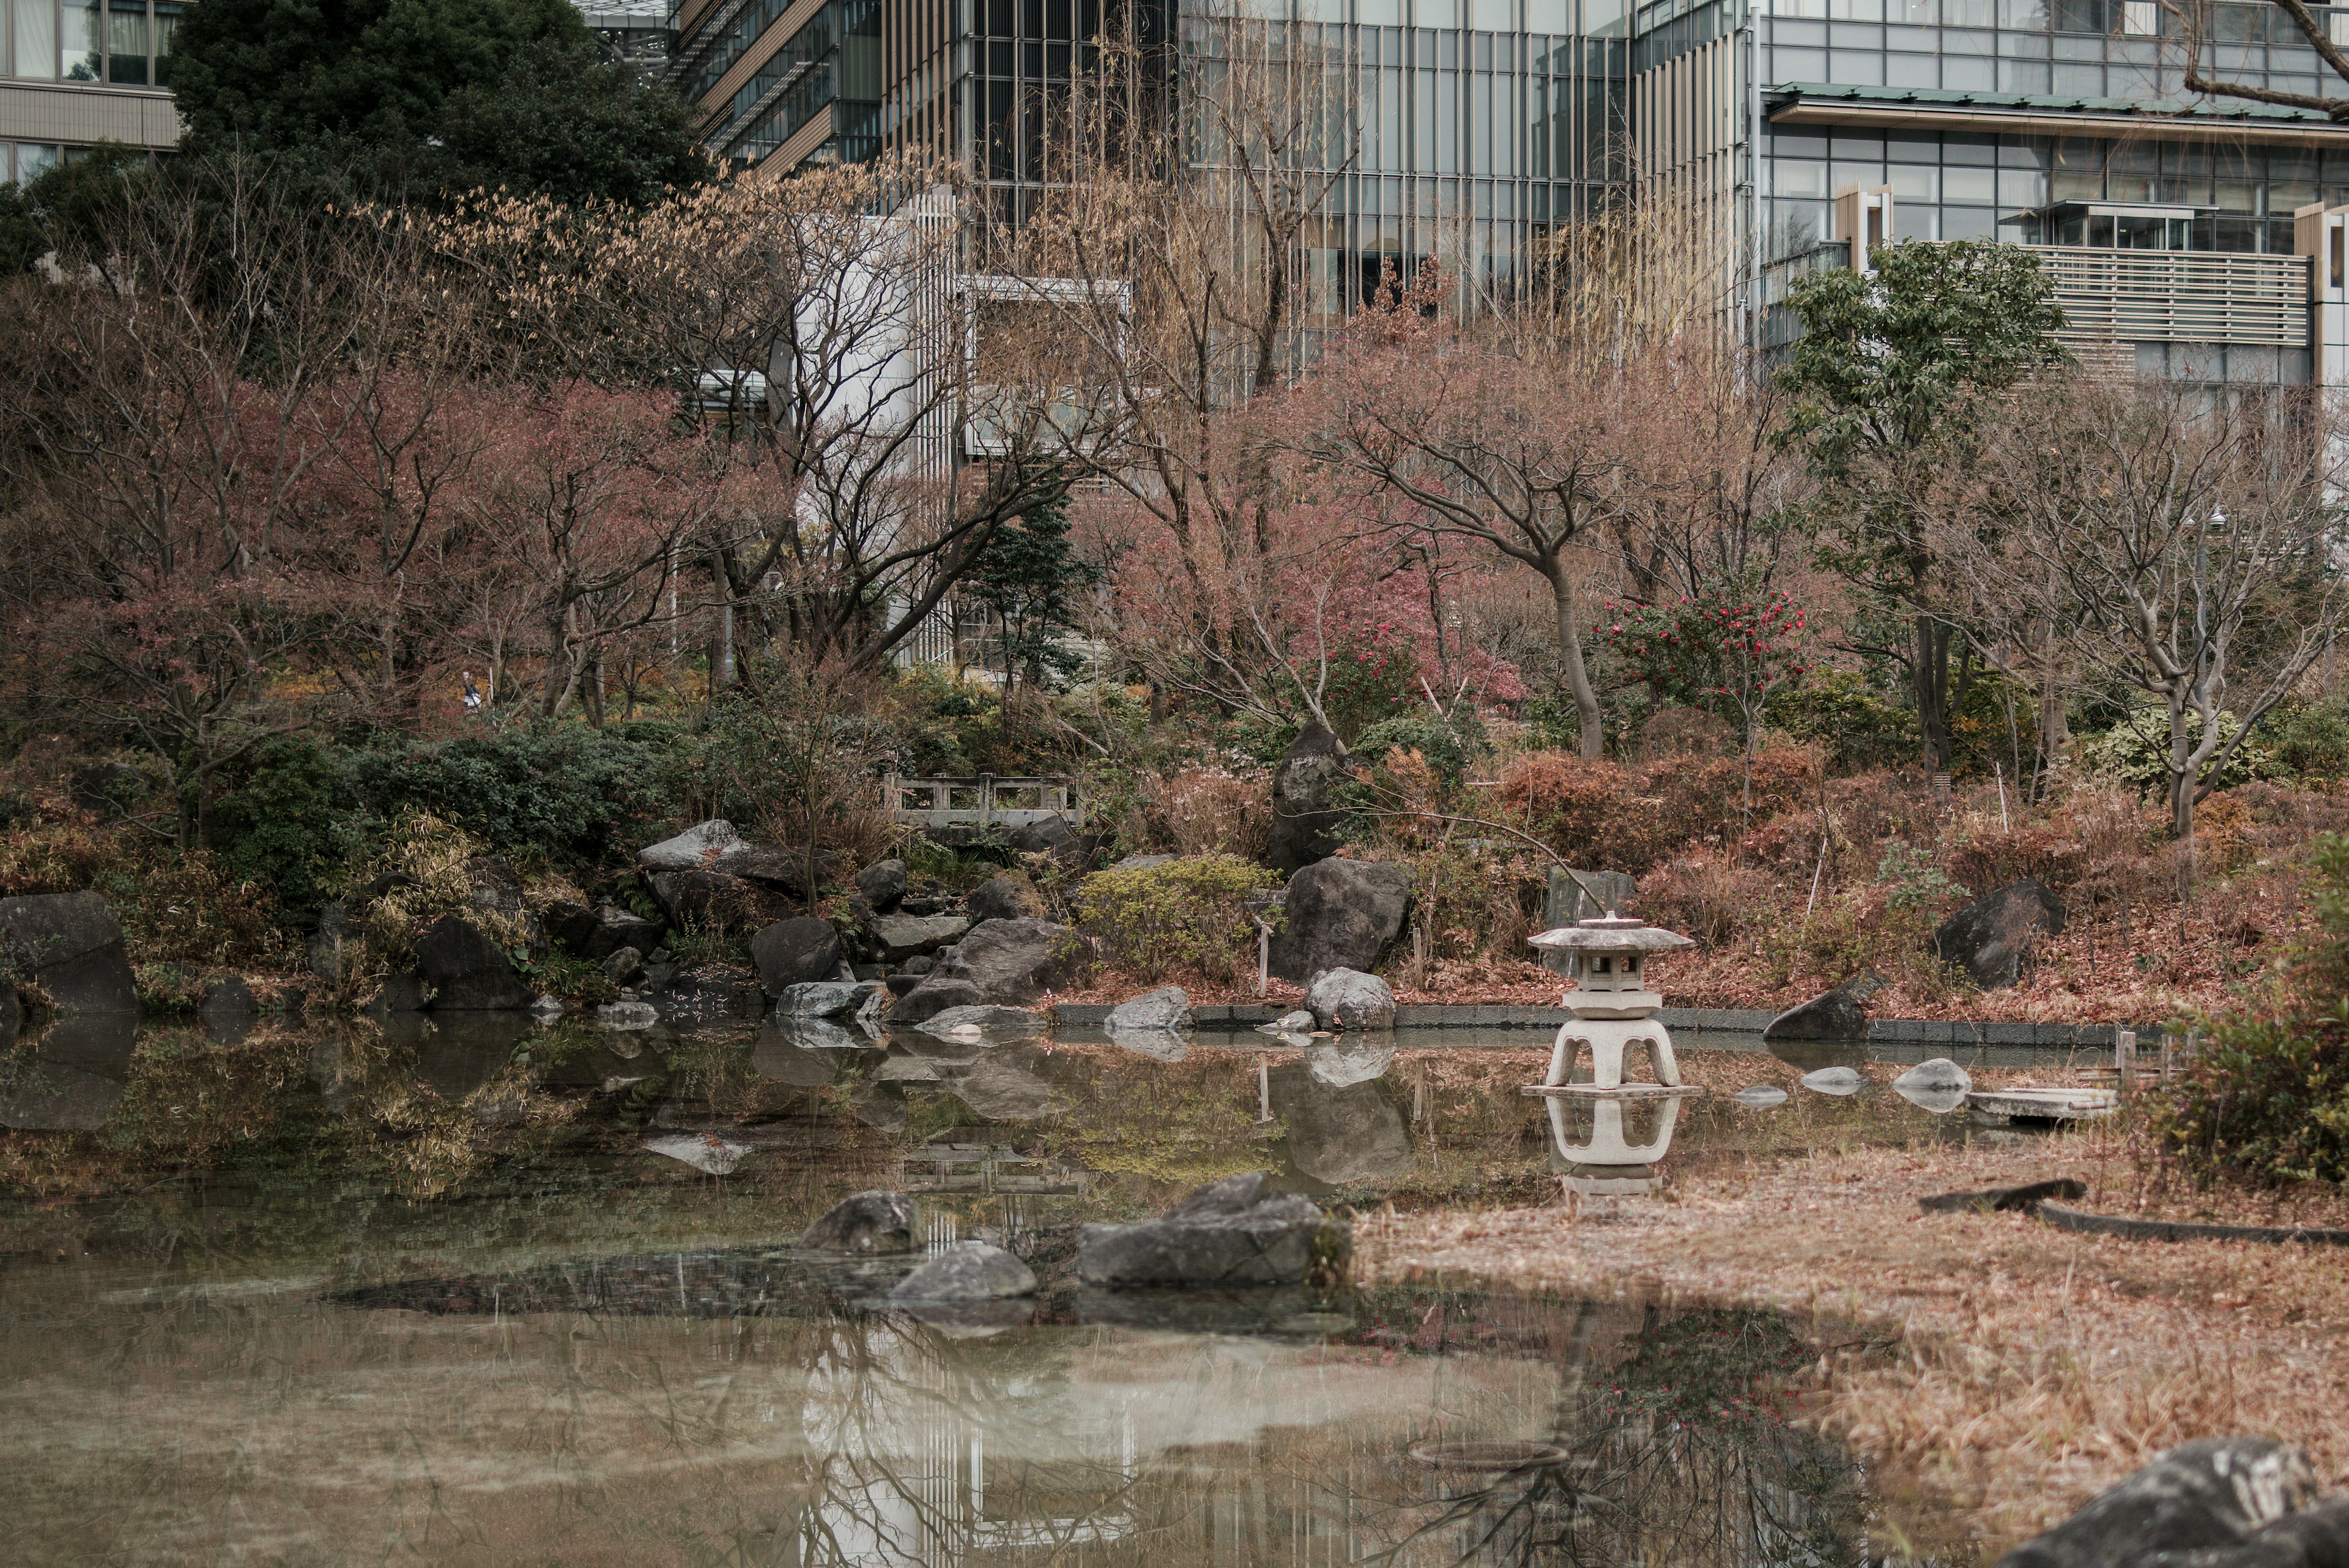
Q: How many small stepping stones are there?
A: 3